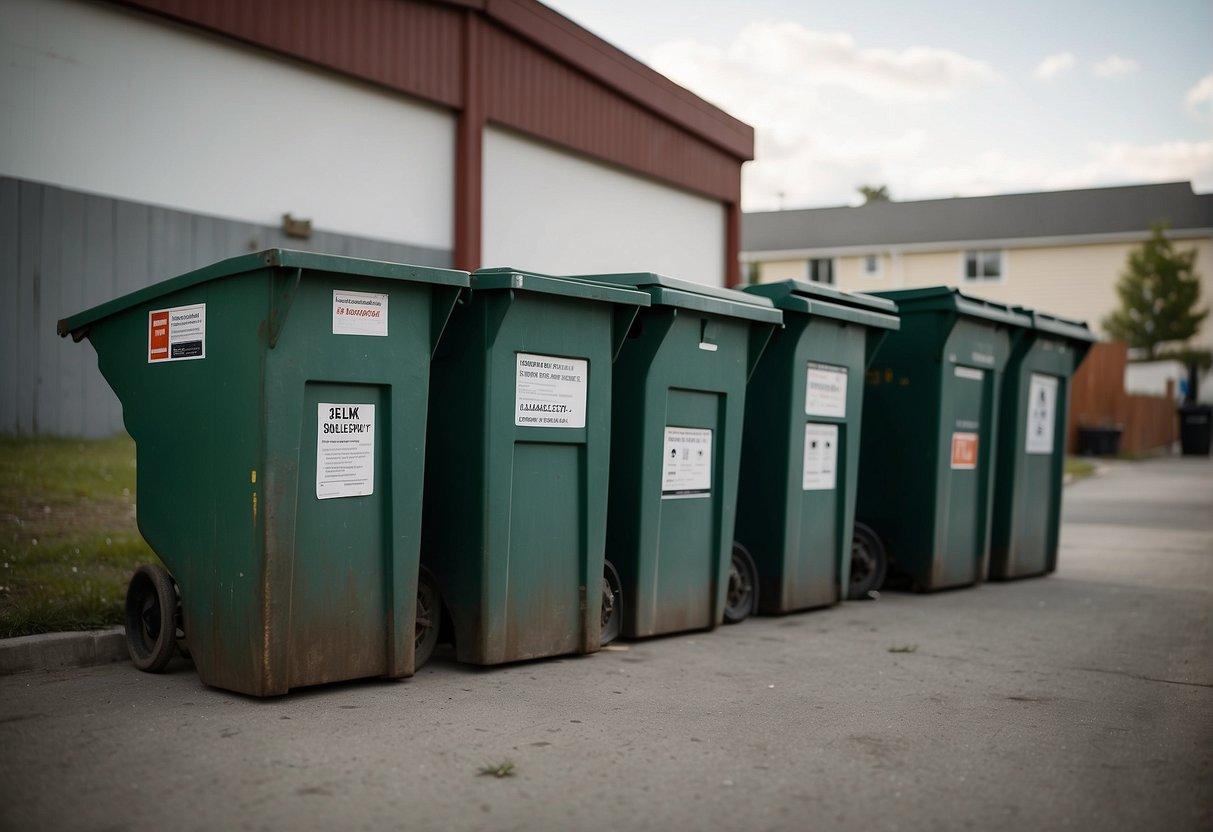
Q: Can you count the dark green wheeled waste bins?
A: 6